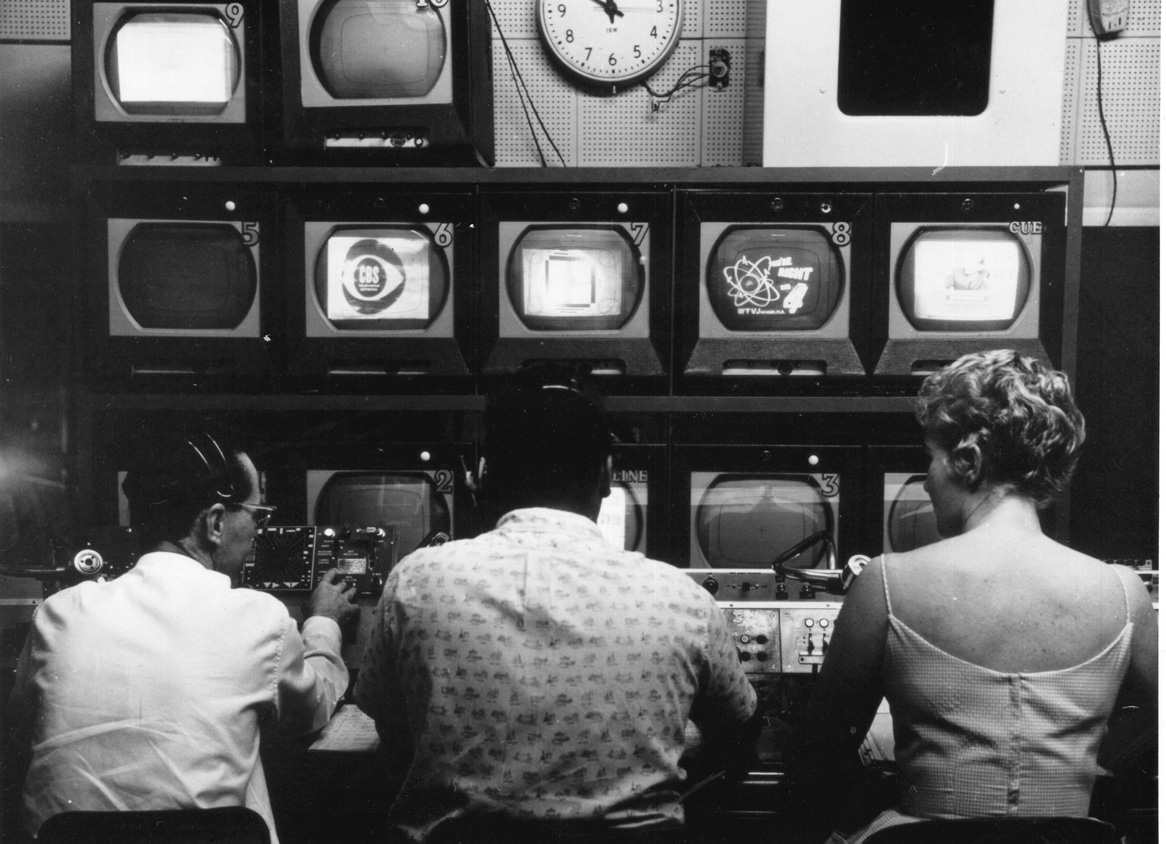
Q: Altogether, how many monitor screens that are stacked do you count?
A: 12